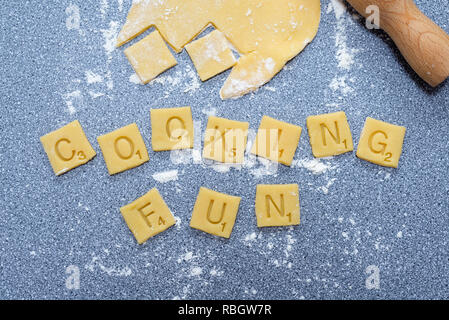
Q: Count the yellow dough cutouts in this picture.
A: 12